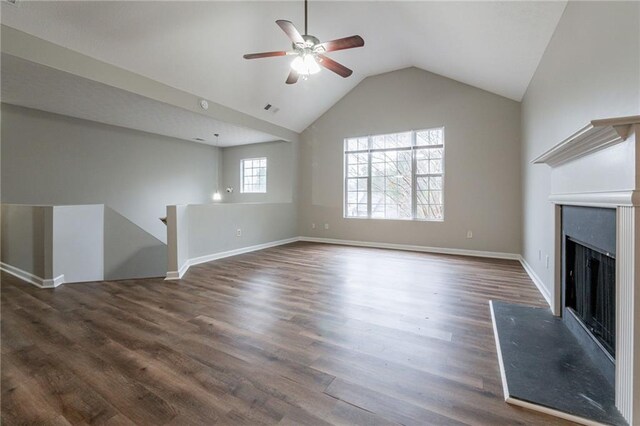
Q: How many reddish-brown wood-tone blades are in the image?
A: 5